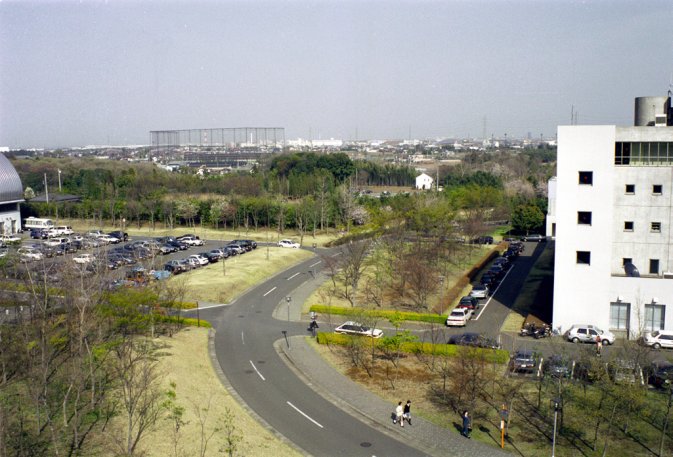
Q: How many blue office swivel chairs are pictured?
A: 0